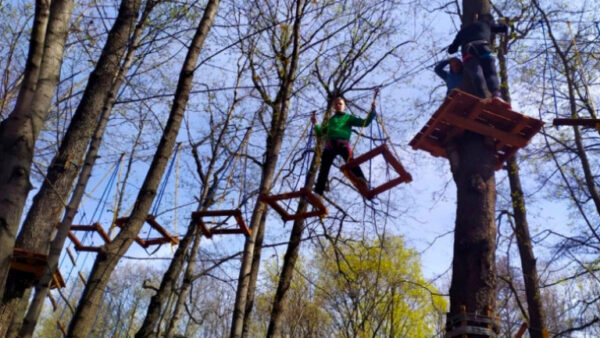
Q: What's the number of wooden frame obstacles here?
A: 5